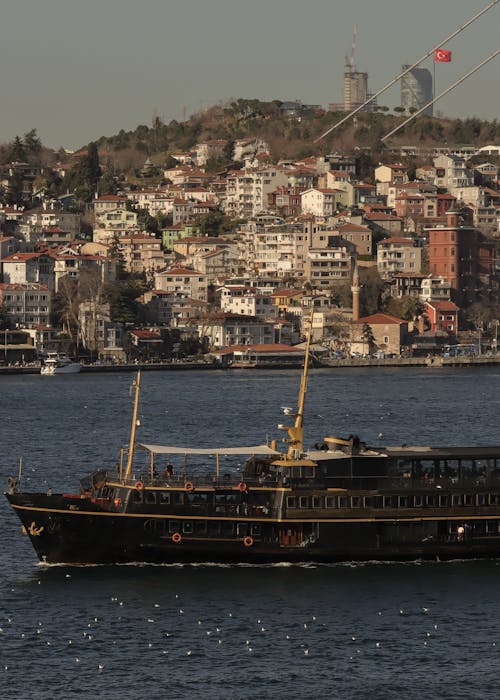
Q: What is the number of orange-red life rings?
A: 5